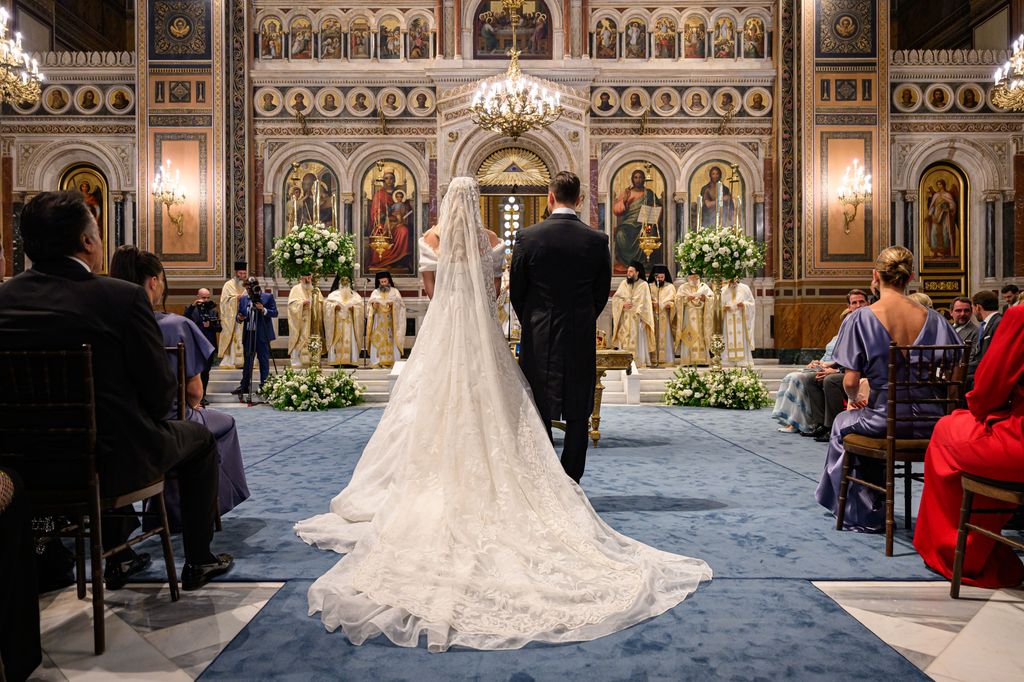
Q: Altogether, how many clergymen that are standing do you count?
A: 8